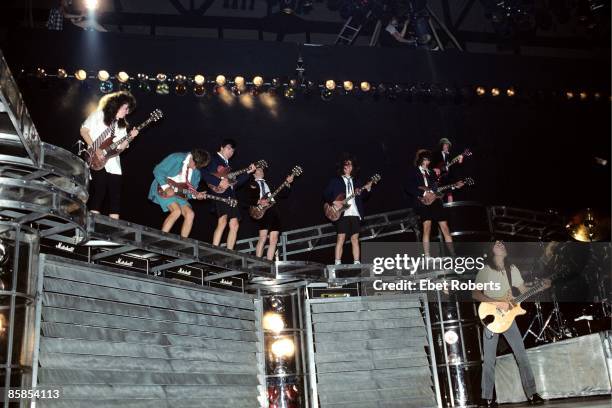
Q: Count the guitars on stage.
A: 8